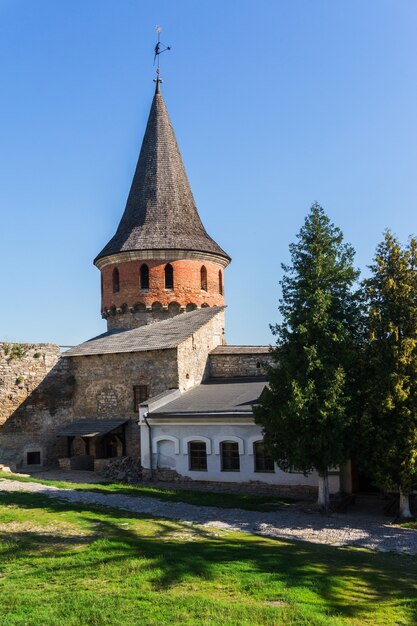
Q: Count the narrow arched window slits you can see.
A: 5